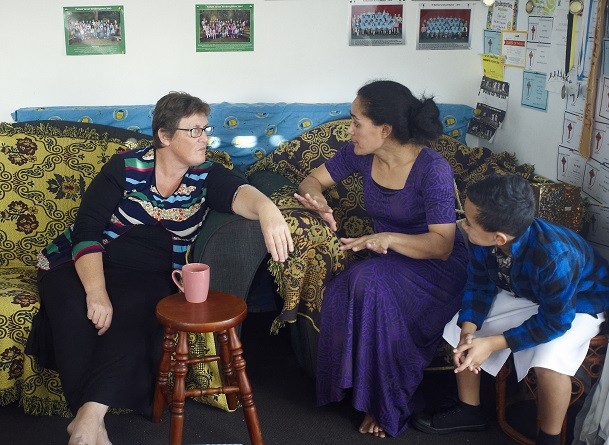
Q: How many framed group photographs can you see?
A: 4